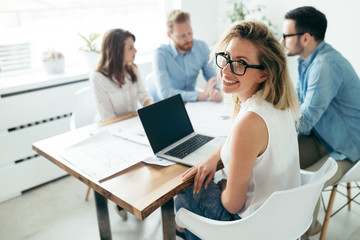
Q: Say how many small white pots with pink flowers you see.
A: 1